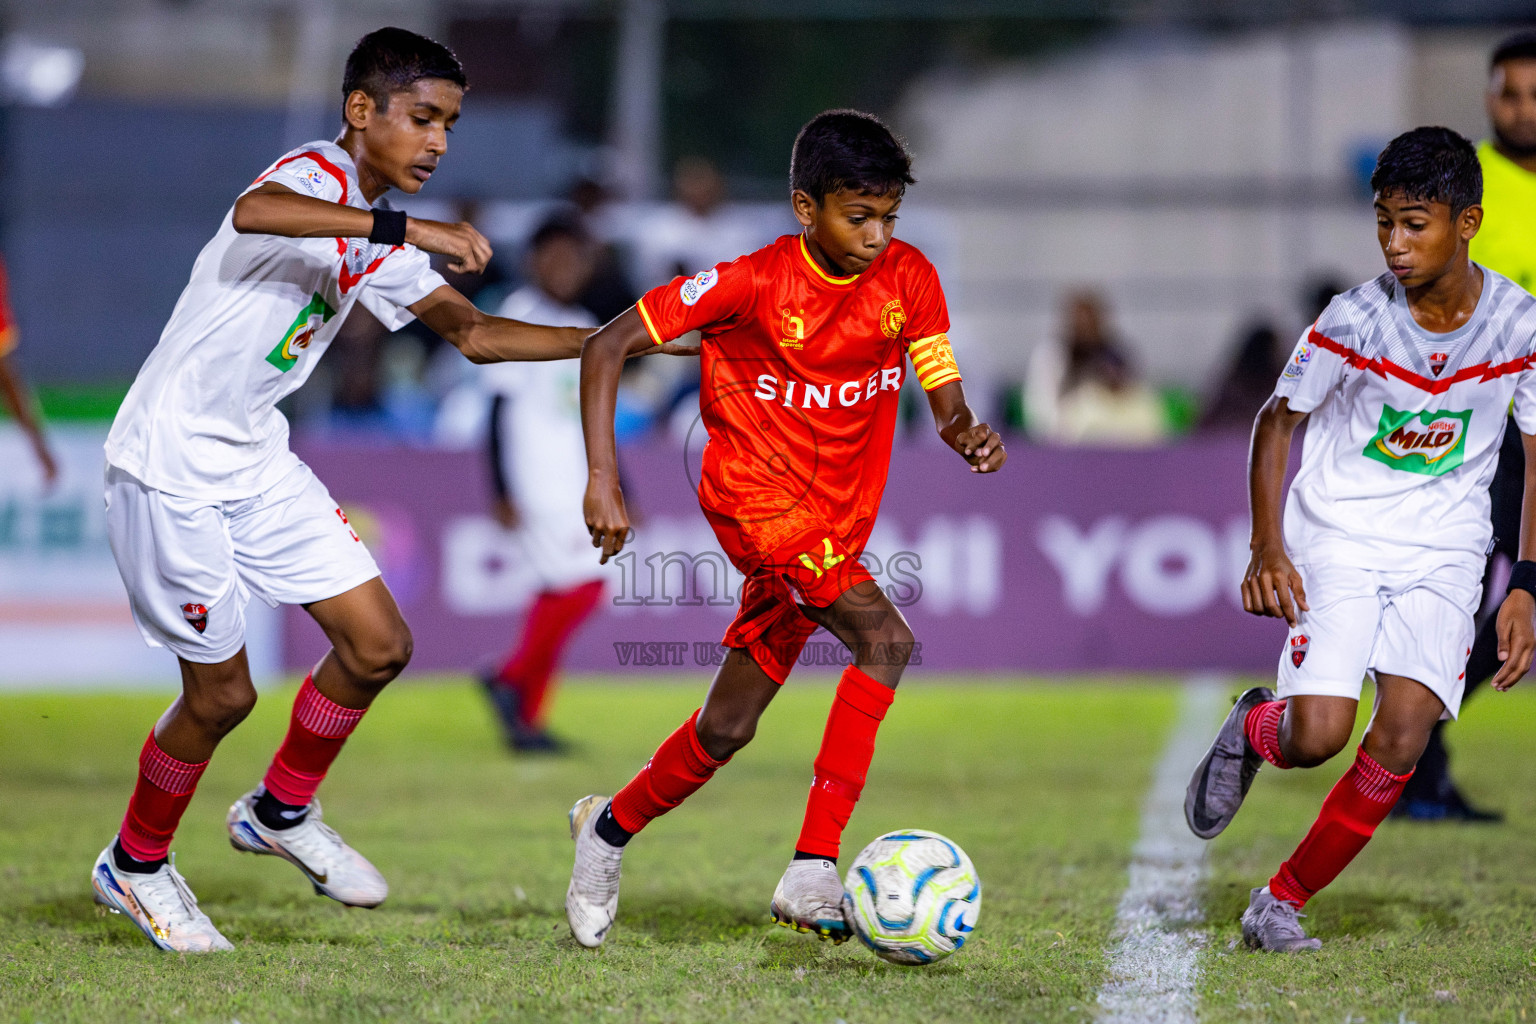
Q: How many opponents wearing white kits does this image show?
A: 3